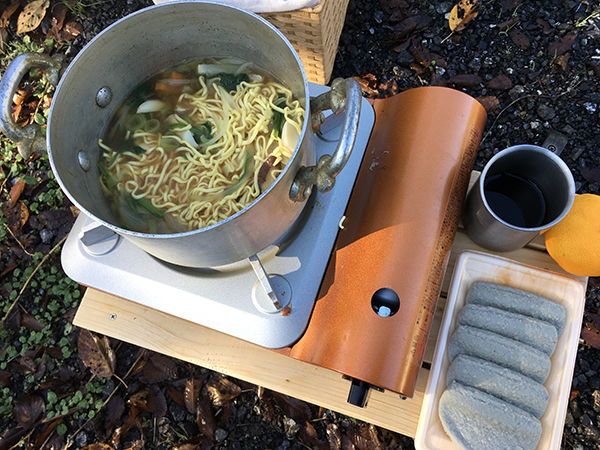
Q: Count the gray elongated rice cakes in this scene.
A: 5